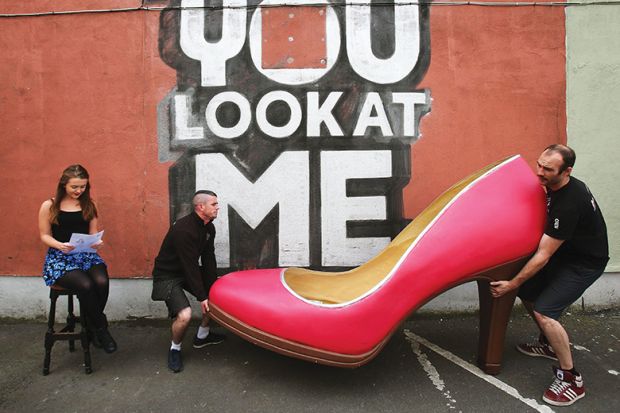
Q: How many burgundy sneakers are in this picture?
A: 2